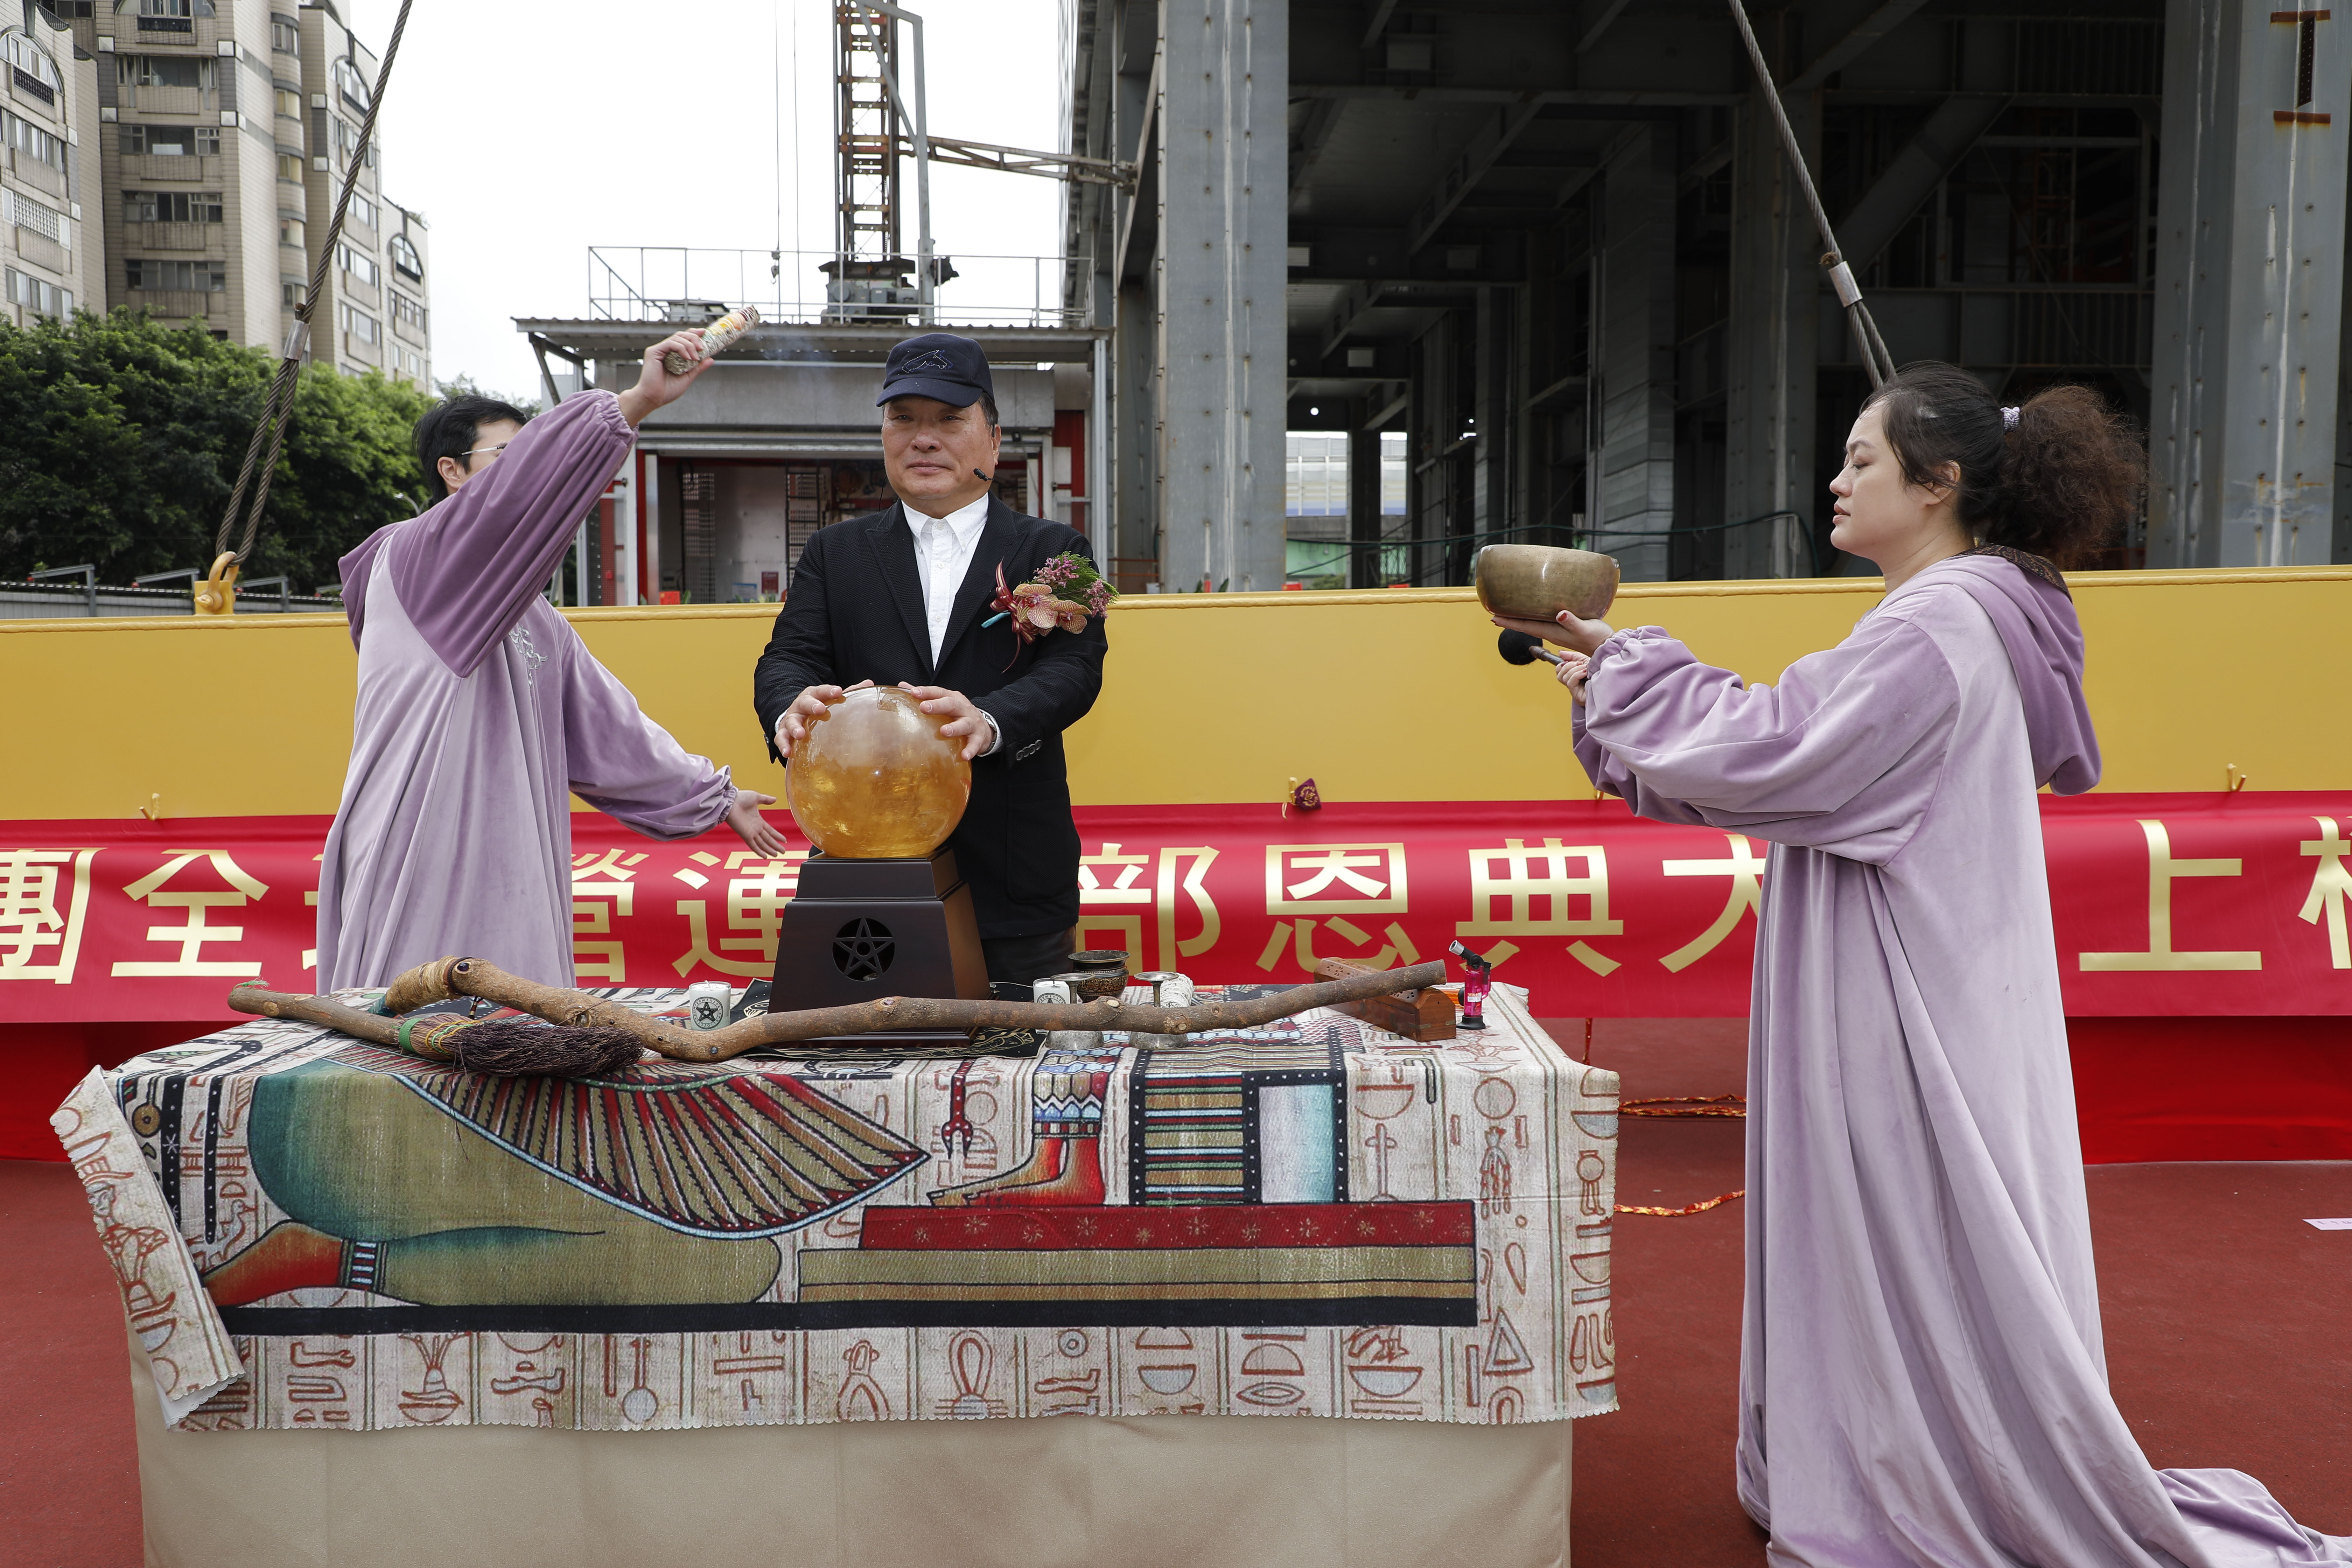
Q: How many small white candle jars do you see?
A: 2